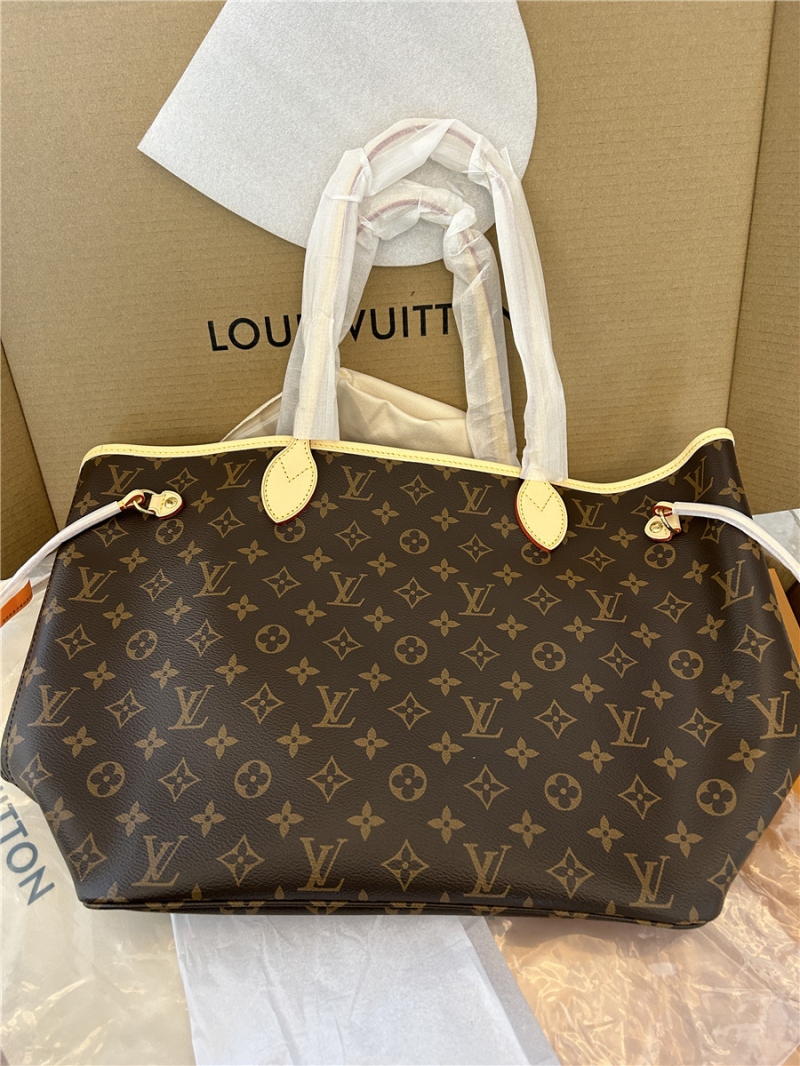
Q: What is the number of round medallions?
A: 15